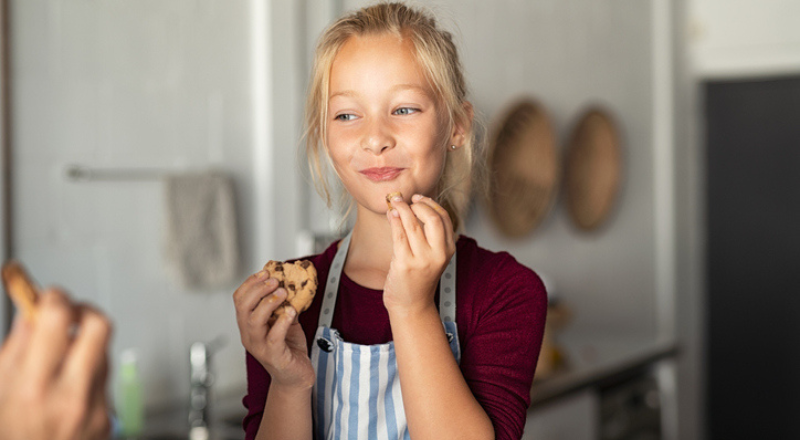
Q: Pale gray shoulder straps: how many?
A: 2